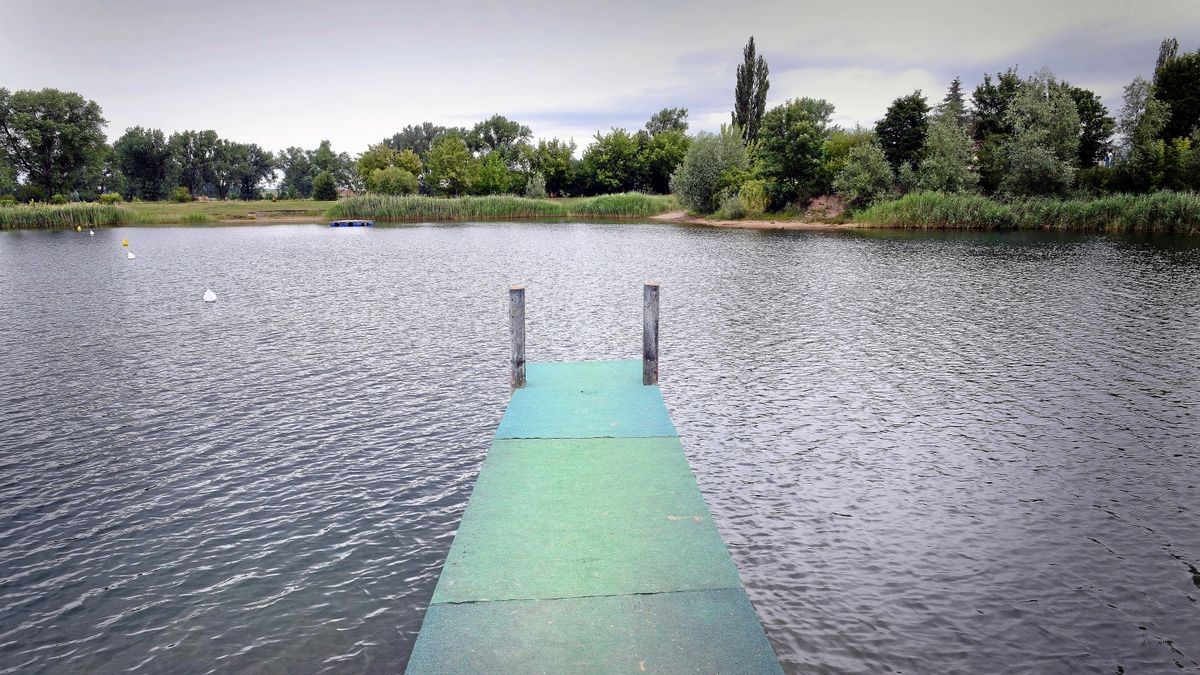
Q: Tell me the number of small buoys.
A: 5